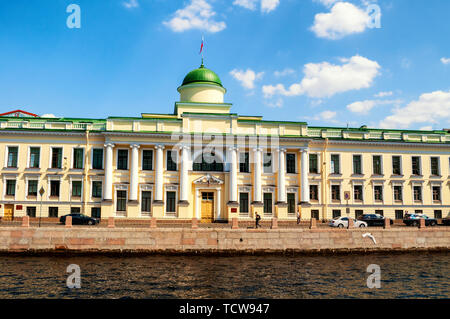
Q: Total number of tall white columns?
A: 8